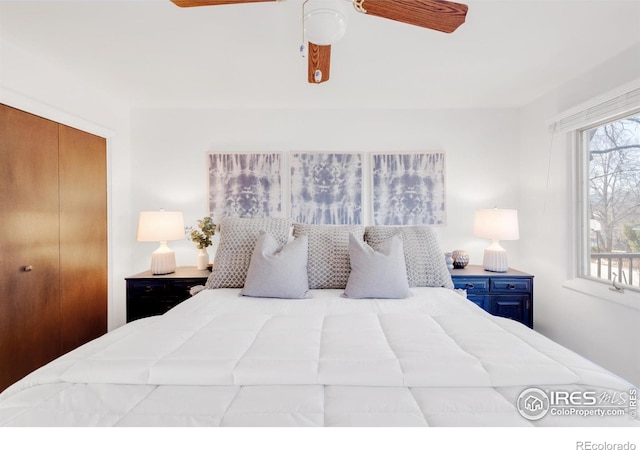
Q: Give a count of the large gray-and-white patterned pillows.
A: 3